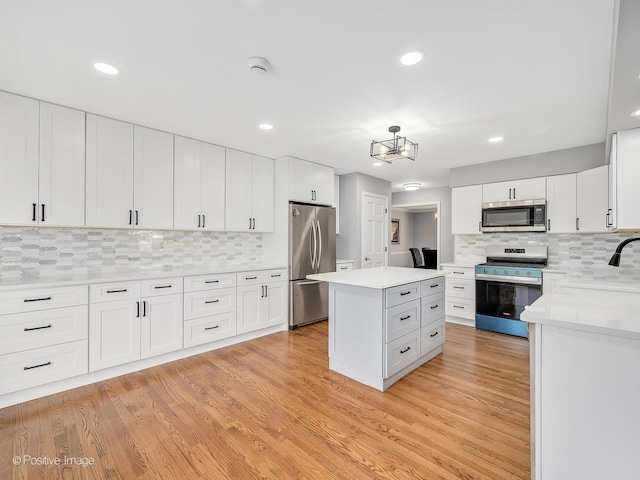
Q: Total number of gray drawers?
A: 6